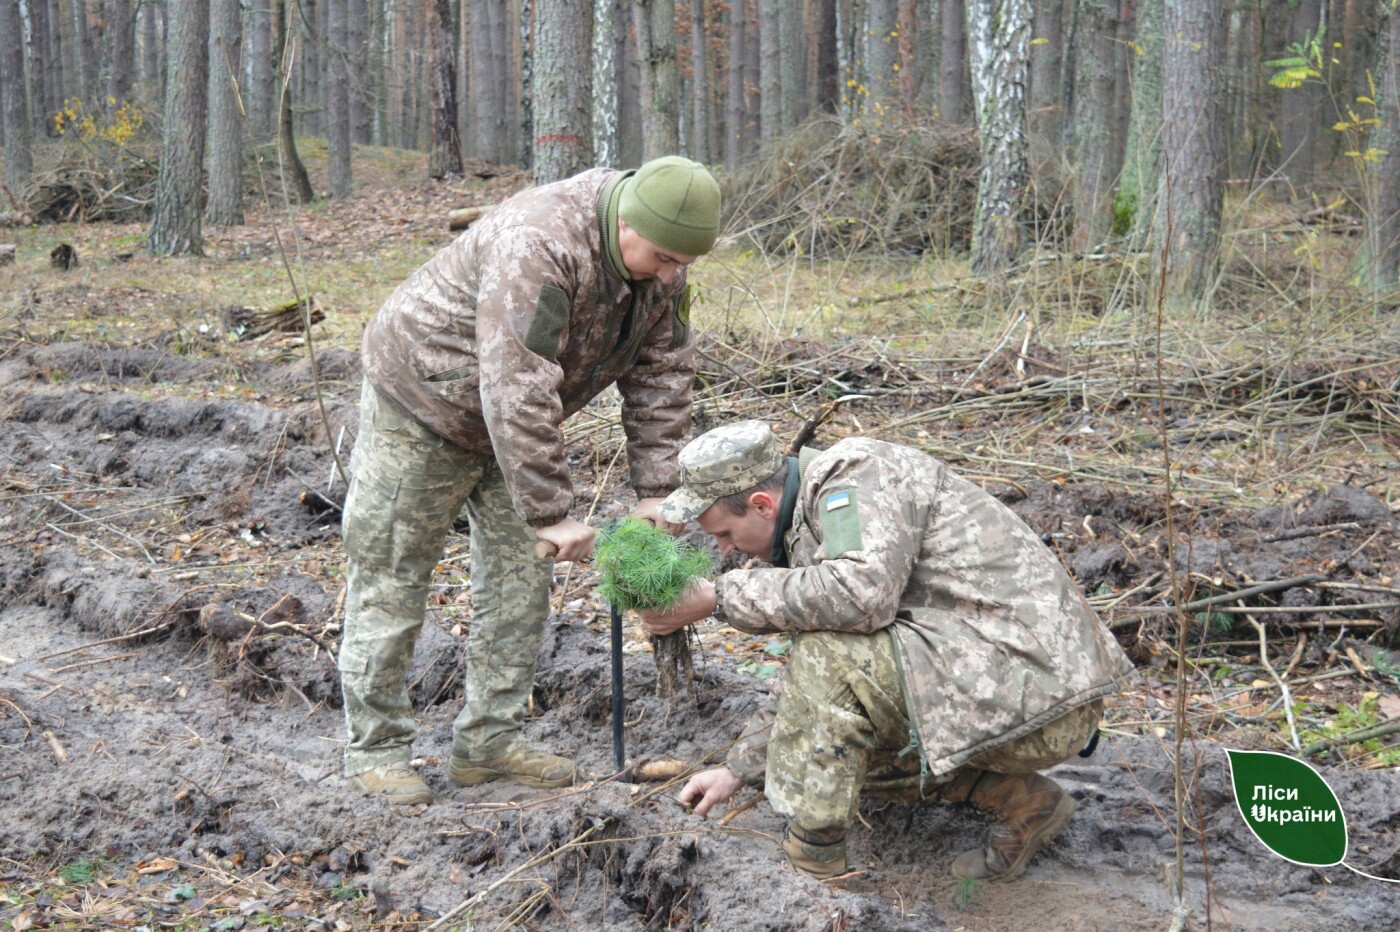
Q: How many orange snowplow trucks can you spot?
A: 0